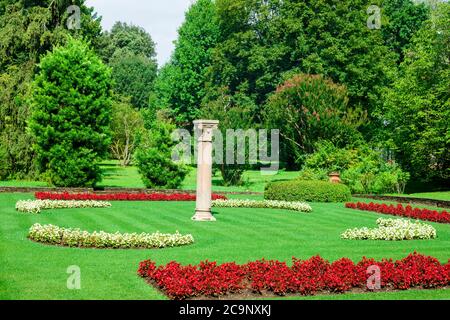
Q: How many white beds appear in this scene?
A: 4